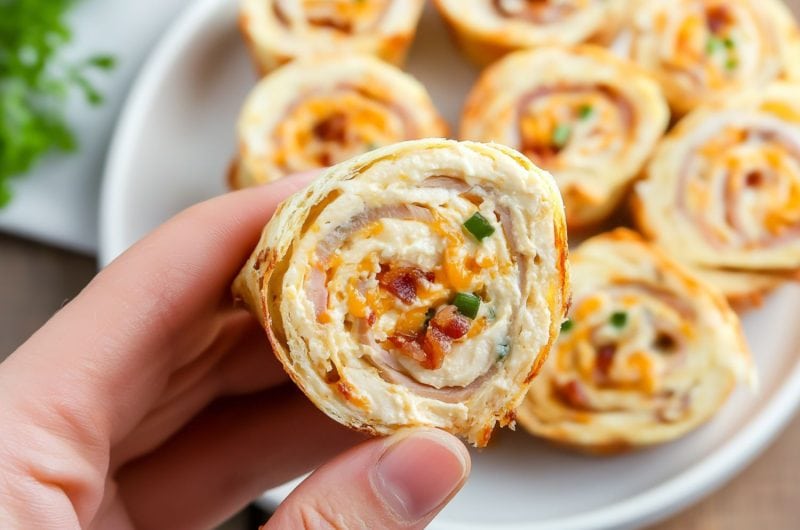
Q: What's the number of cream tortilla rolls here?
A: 8